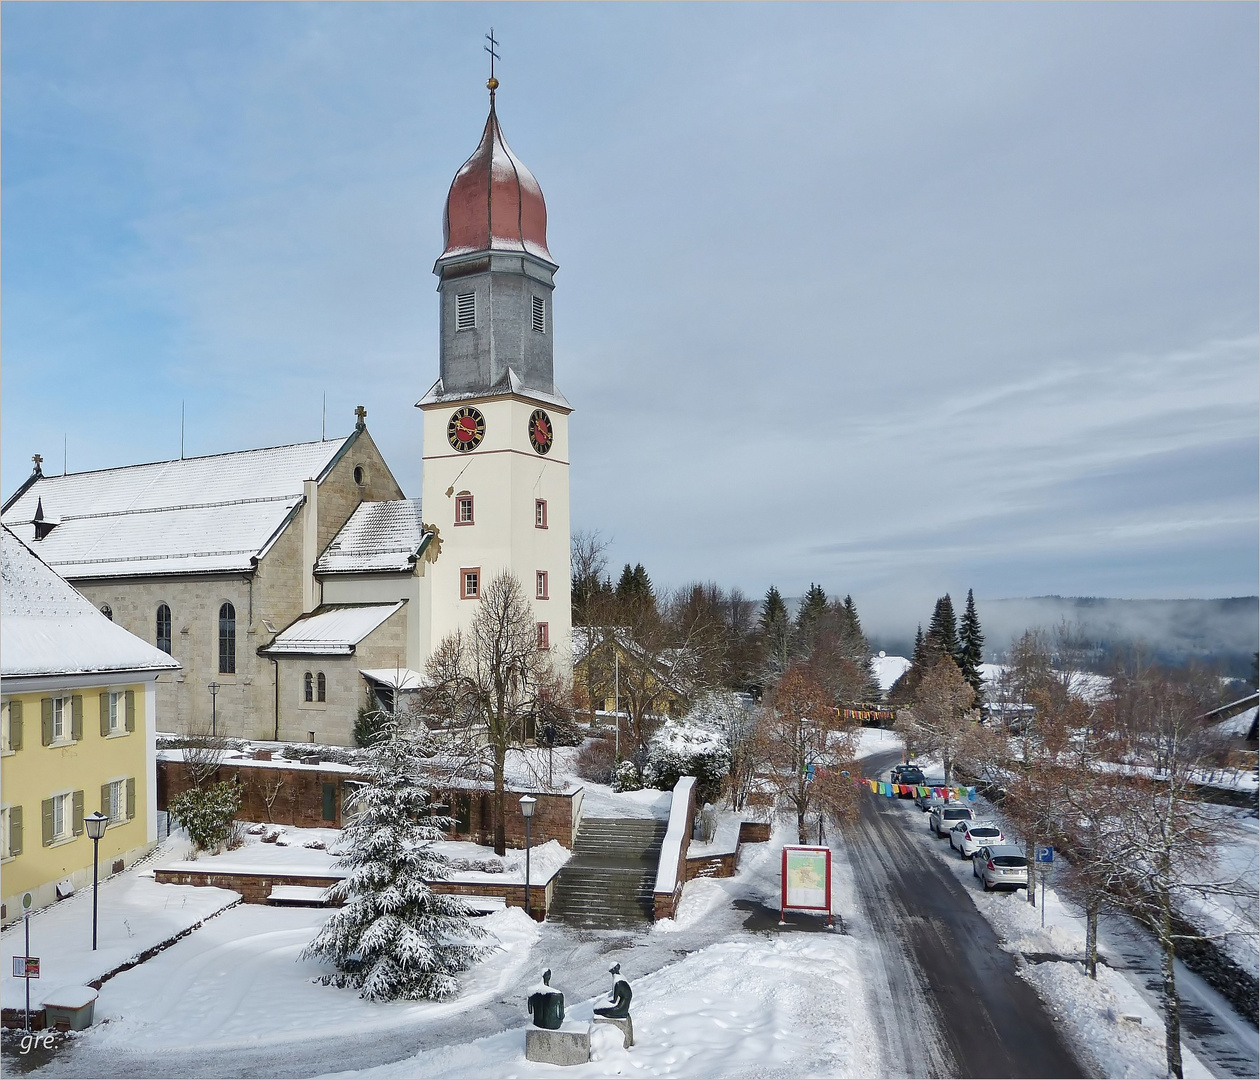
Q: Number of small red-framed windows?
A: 5